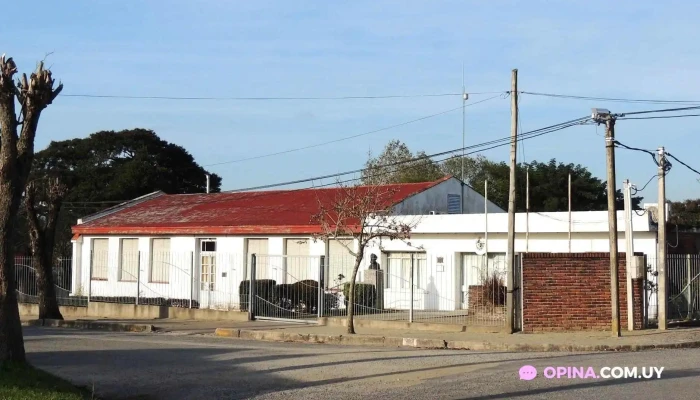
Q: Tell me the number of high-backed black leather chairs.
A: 0